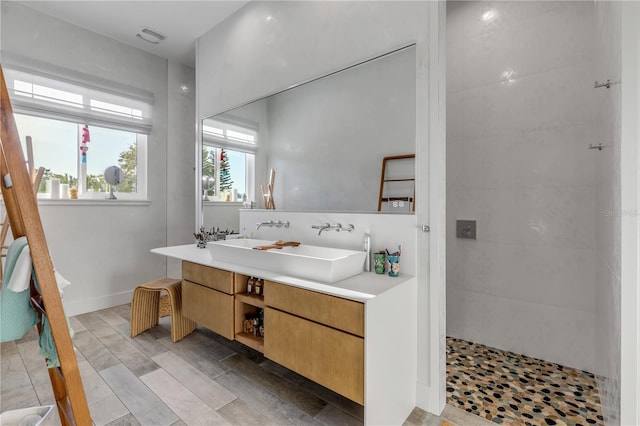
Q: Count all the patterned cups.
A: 2